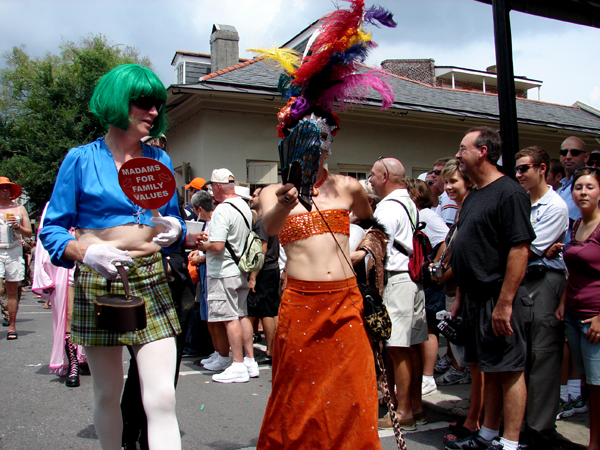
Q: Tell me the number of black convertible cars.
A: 0